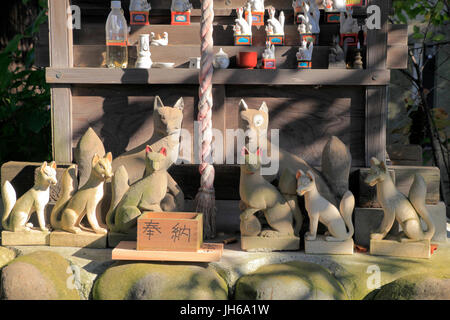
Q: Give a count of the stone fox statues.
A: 8